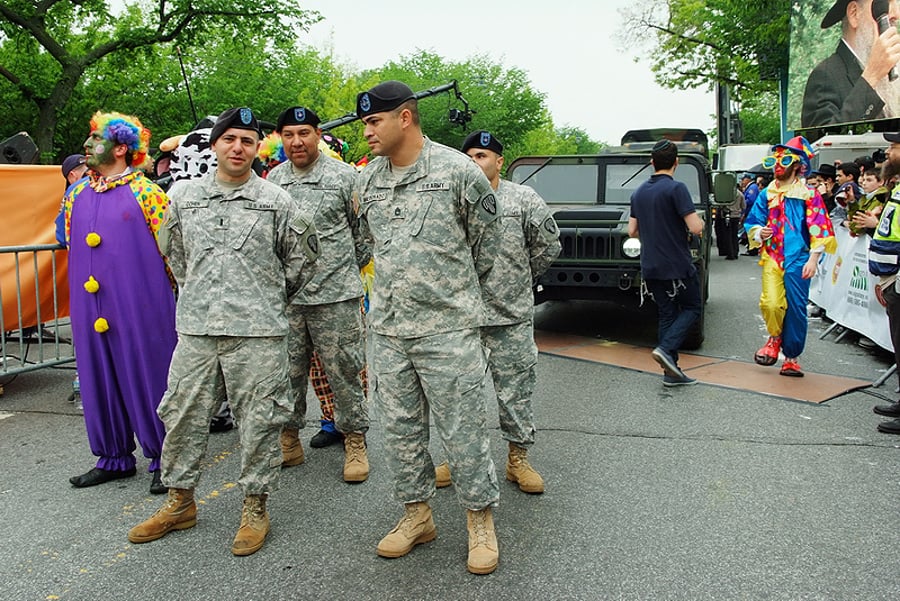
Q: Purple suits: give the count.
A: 1